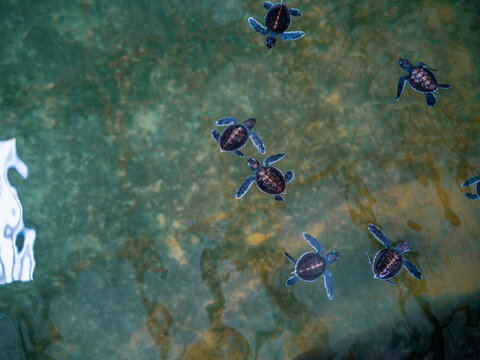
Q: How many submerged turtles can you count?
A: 7